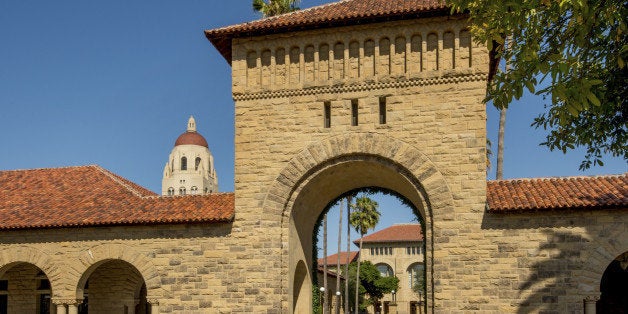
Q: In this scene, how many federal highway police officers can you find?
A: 0